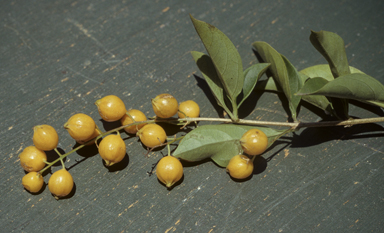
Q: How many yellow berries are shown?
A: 15